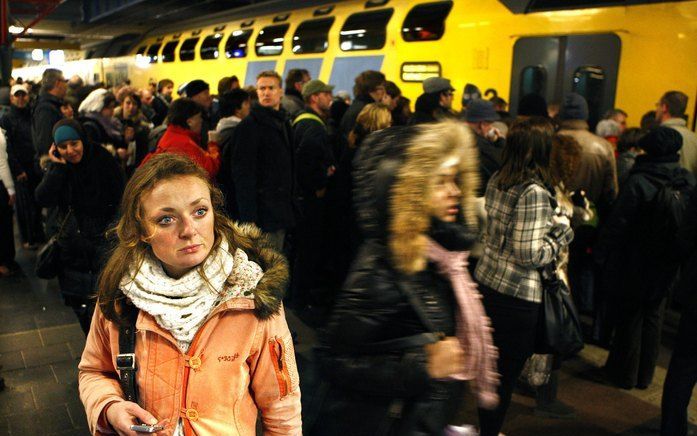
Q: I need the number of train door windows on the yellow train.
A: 2